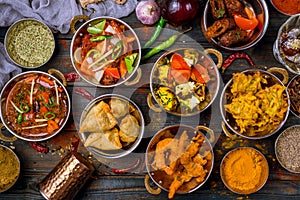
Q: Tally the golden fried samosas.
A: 4